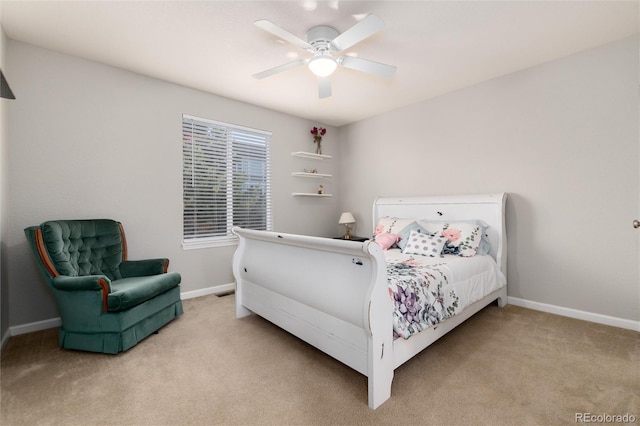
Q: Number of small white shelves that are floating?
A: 3